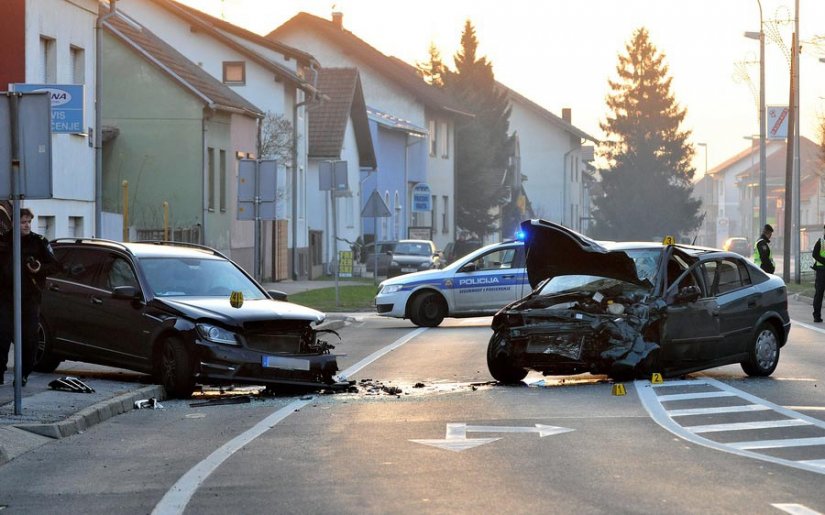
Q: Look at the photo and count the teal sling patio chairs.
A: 0